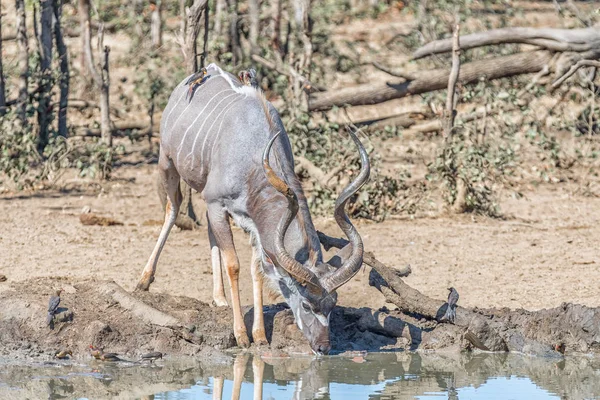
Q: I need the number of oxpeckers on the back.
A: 2